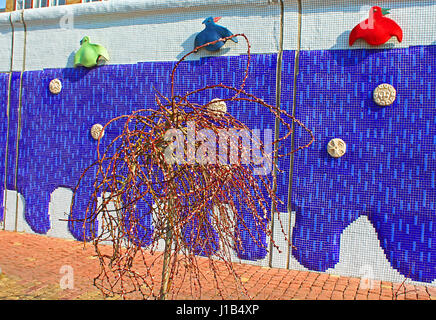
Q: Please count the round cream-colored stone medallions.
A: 5